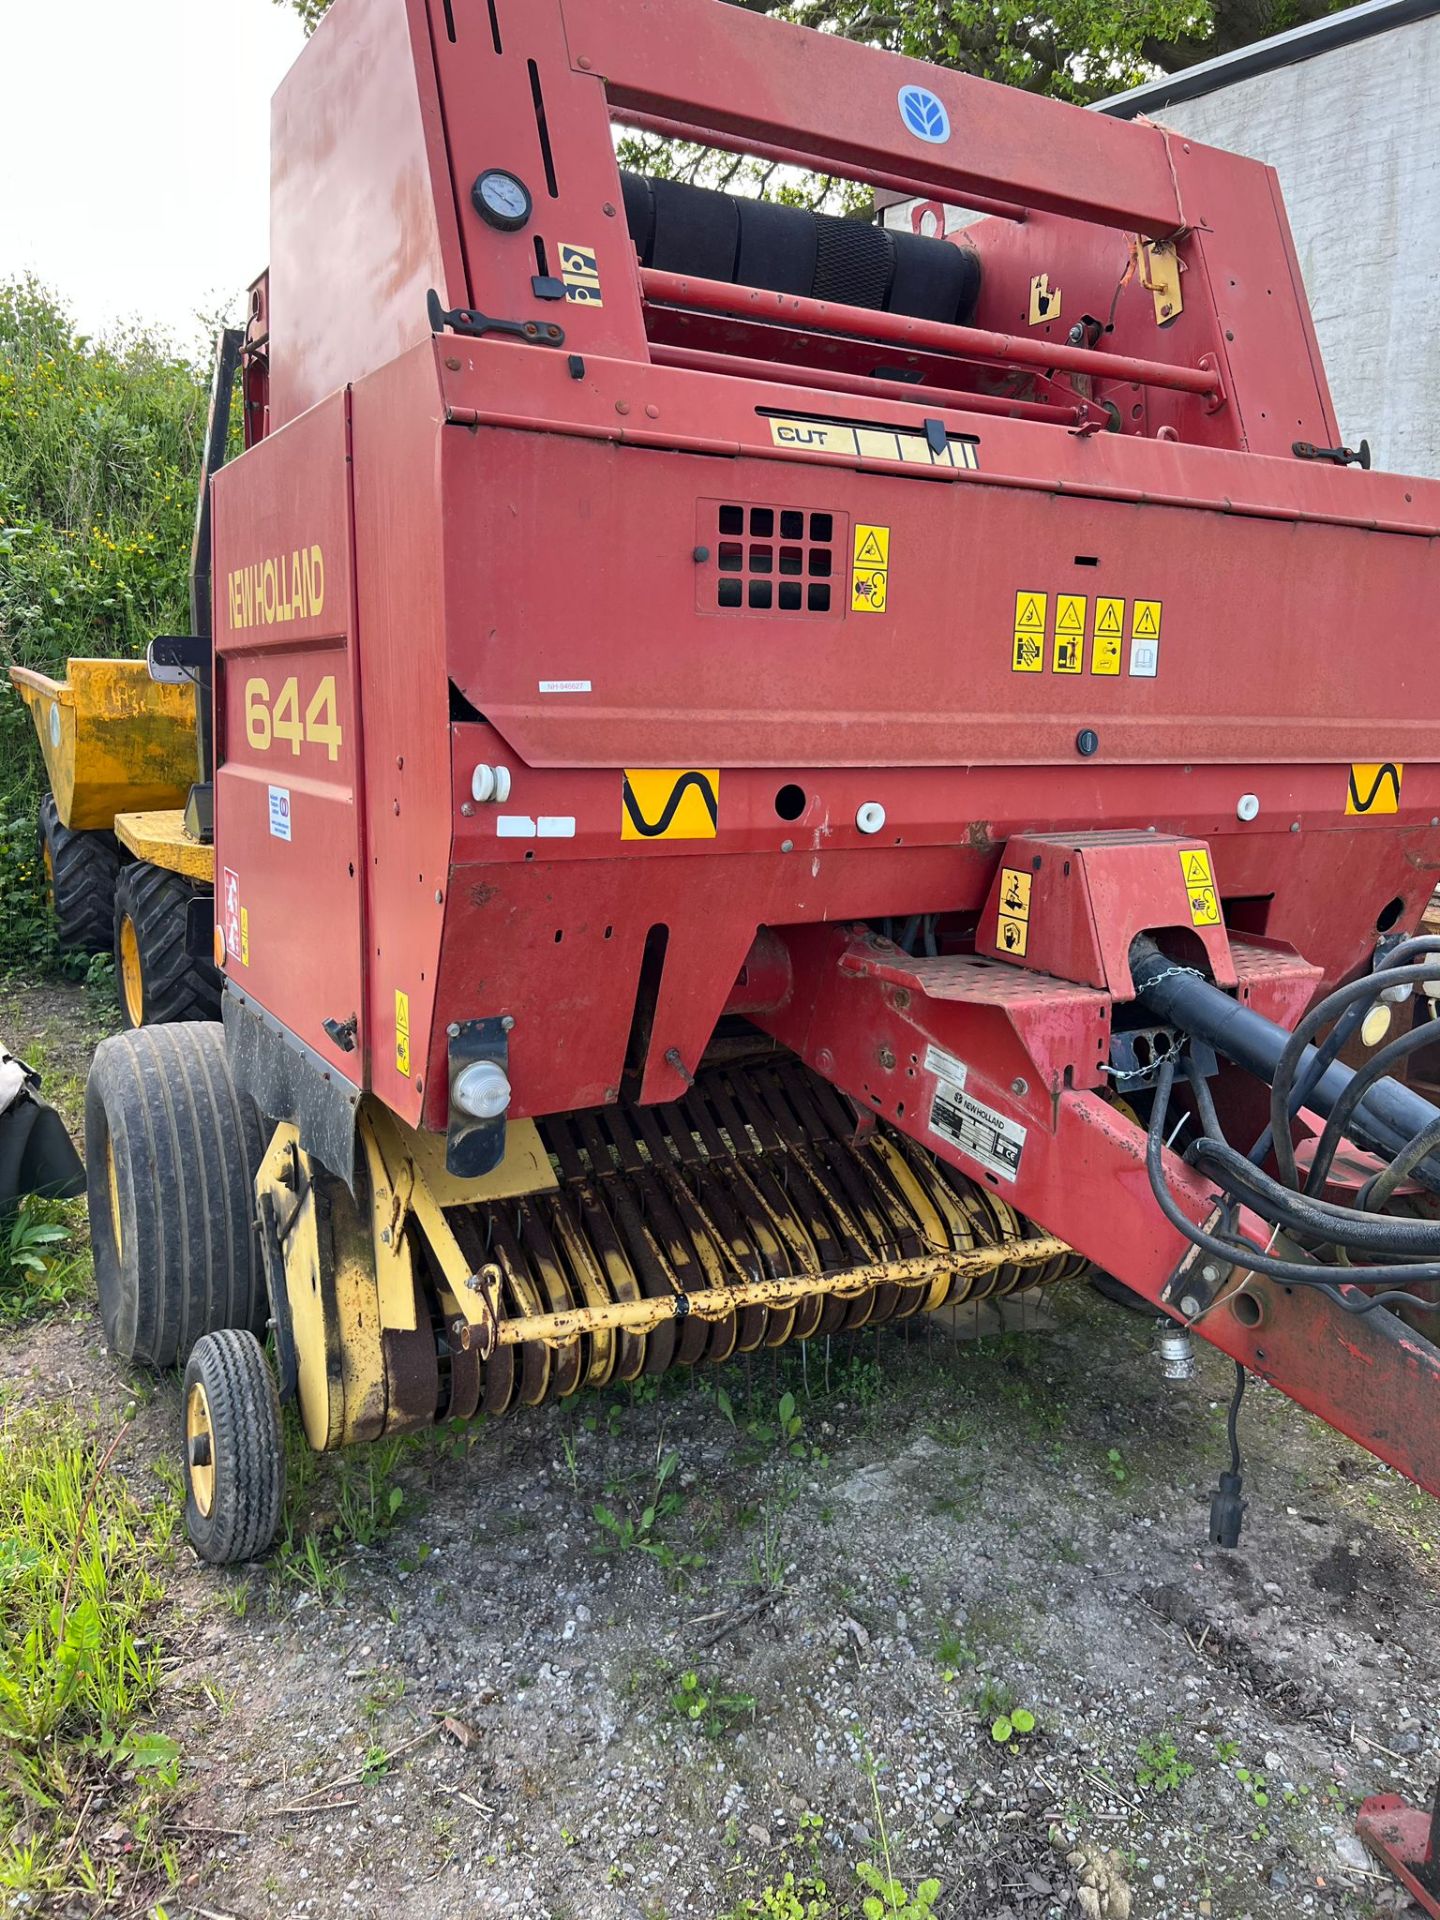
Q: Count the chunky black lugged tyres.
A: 2